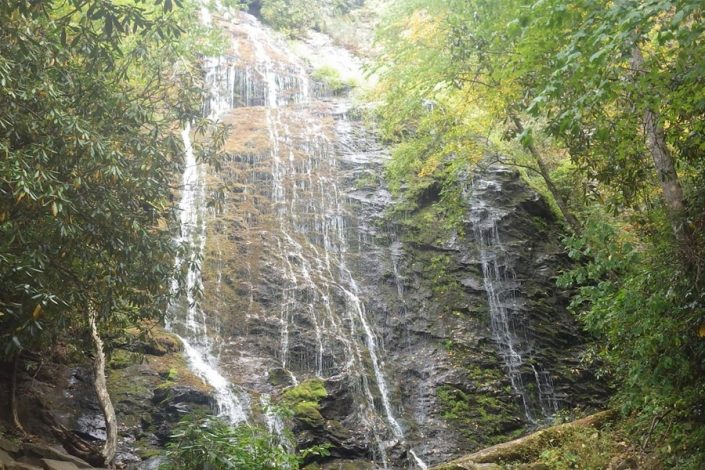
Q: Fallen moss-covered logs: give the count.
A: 1